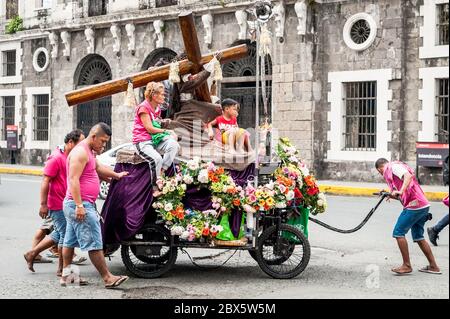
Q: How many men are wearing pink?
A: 3